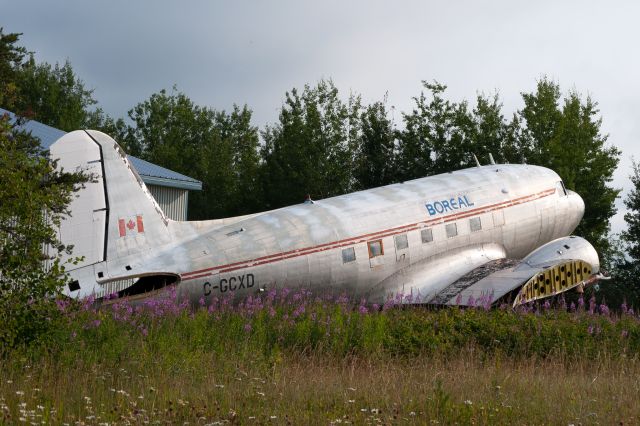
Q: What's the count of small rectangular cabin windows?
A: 6